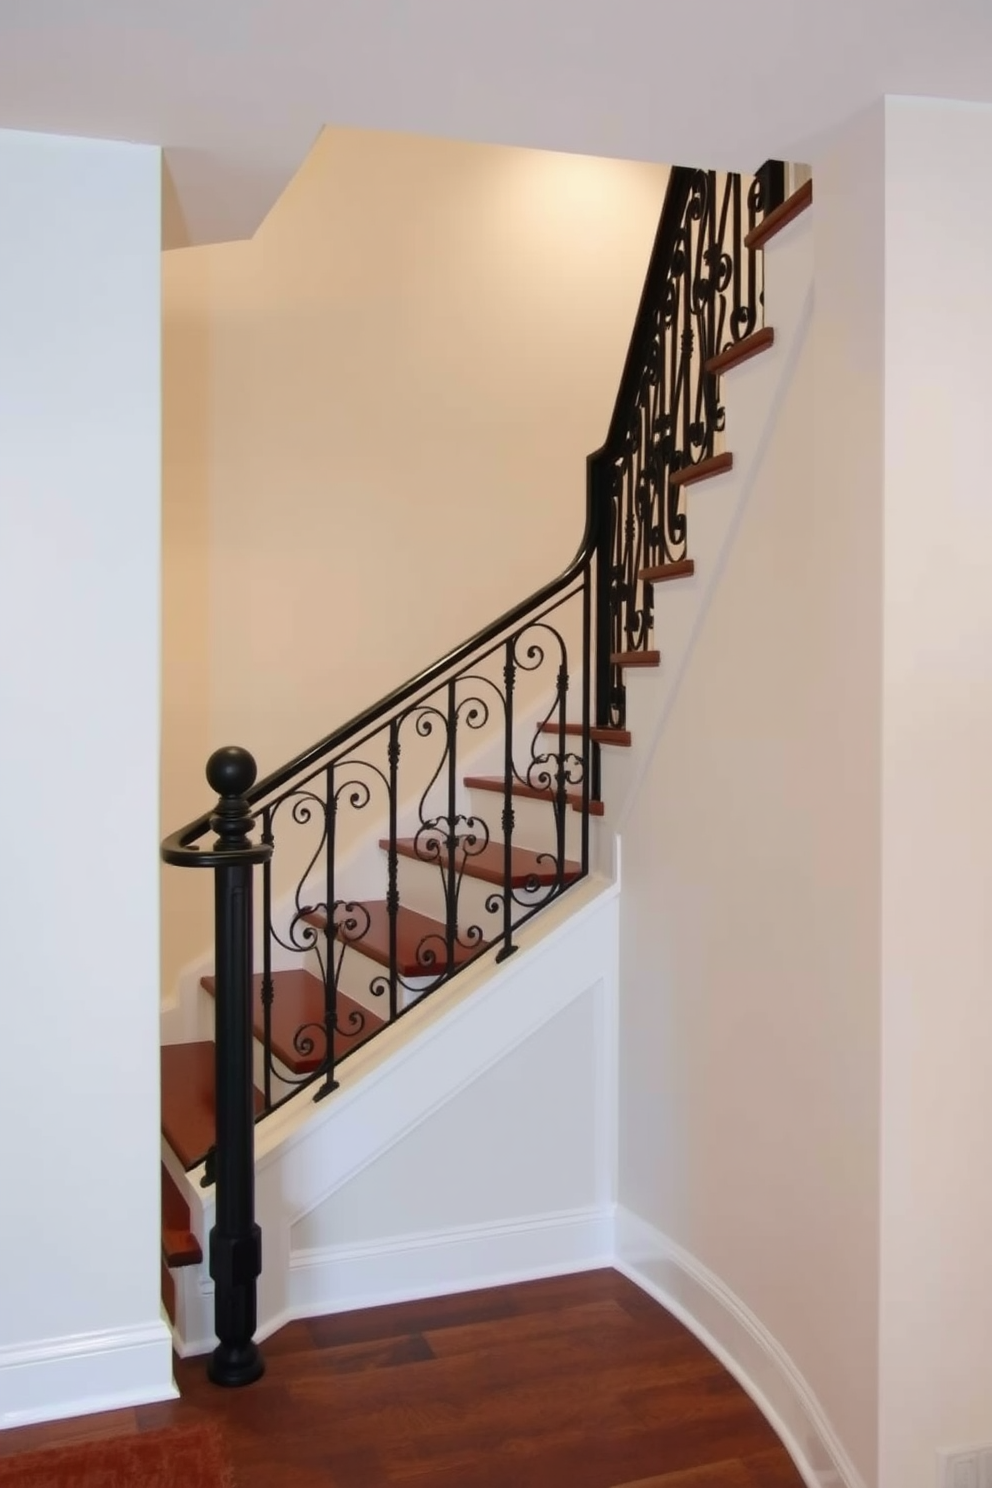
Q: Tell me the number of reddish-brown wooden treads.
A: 12